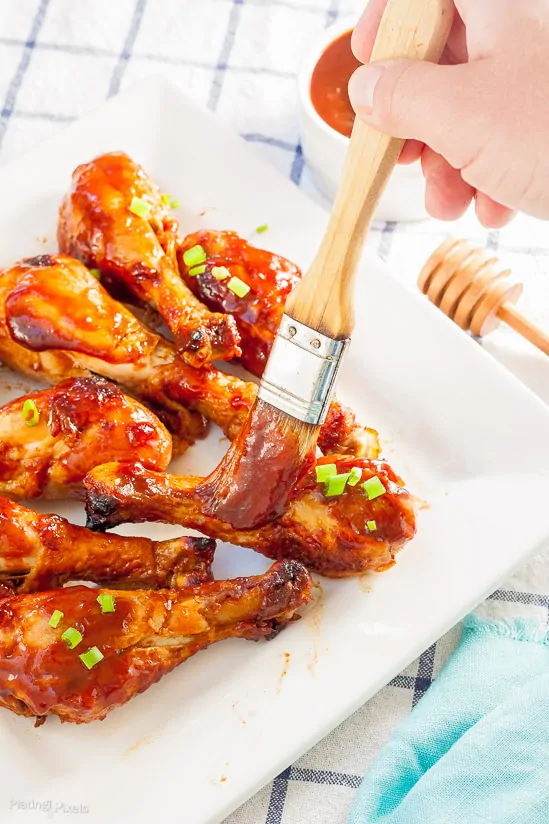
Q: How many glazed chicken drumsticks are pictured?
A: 7